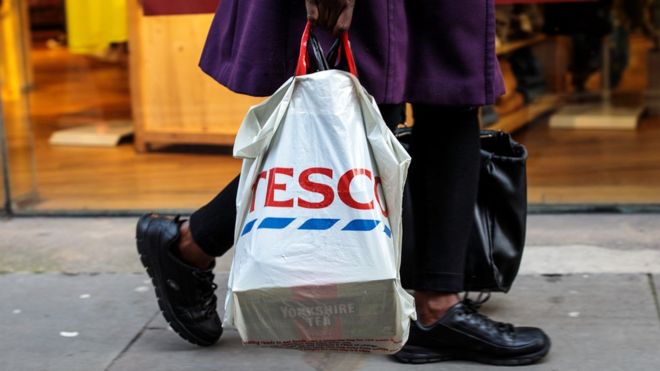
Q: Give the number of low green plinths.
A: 0